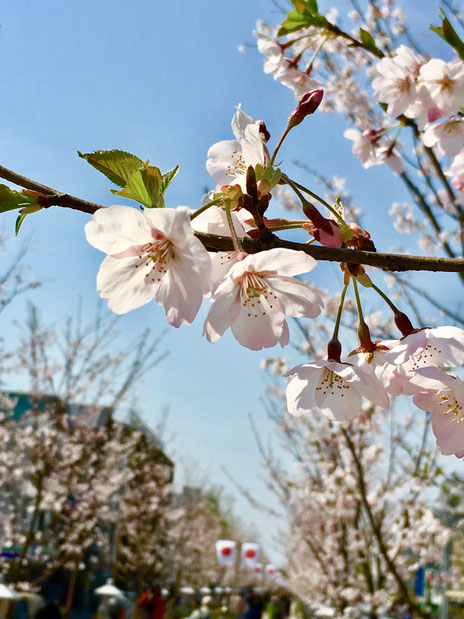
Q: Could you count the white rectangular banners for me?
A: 4